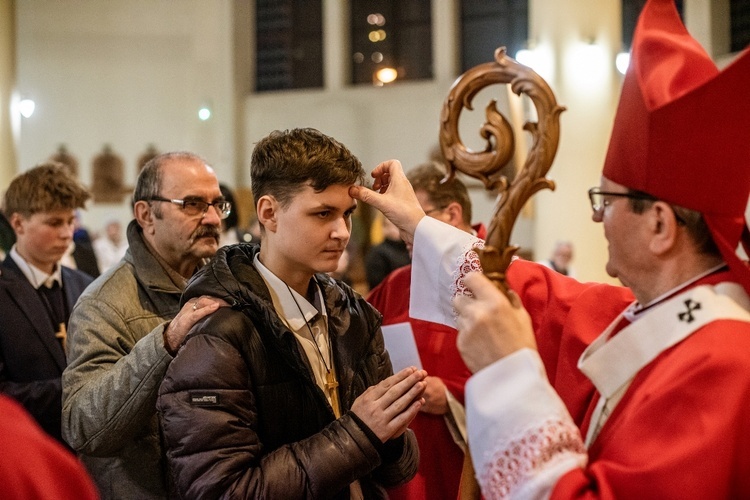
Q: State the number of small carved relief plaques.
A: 3